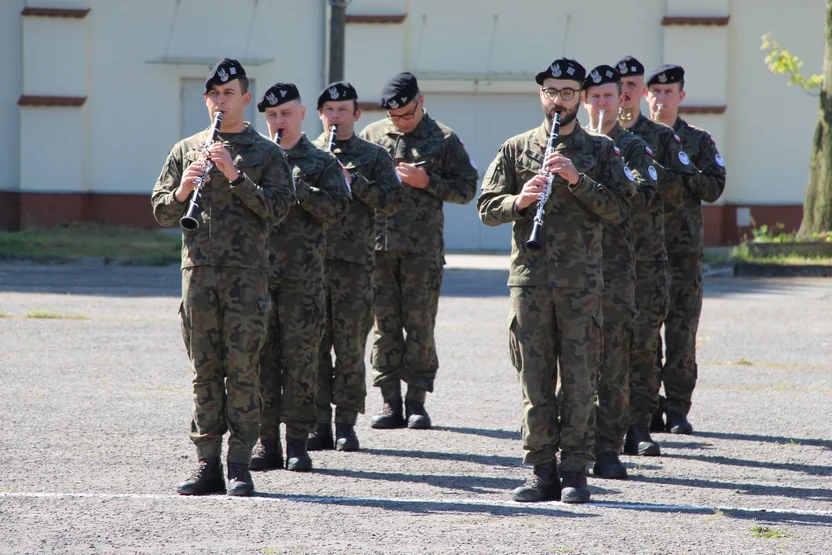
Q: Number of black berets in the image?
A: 8